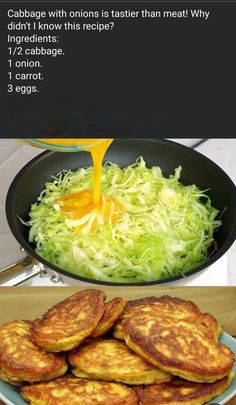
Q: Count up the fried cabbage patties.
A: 9